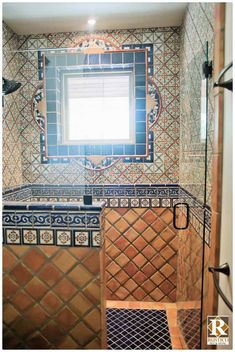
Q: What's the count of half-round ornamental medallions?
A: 4